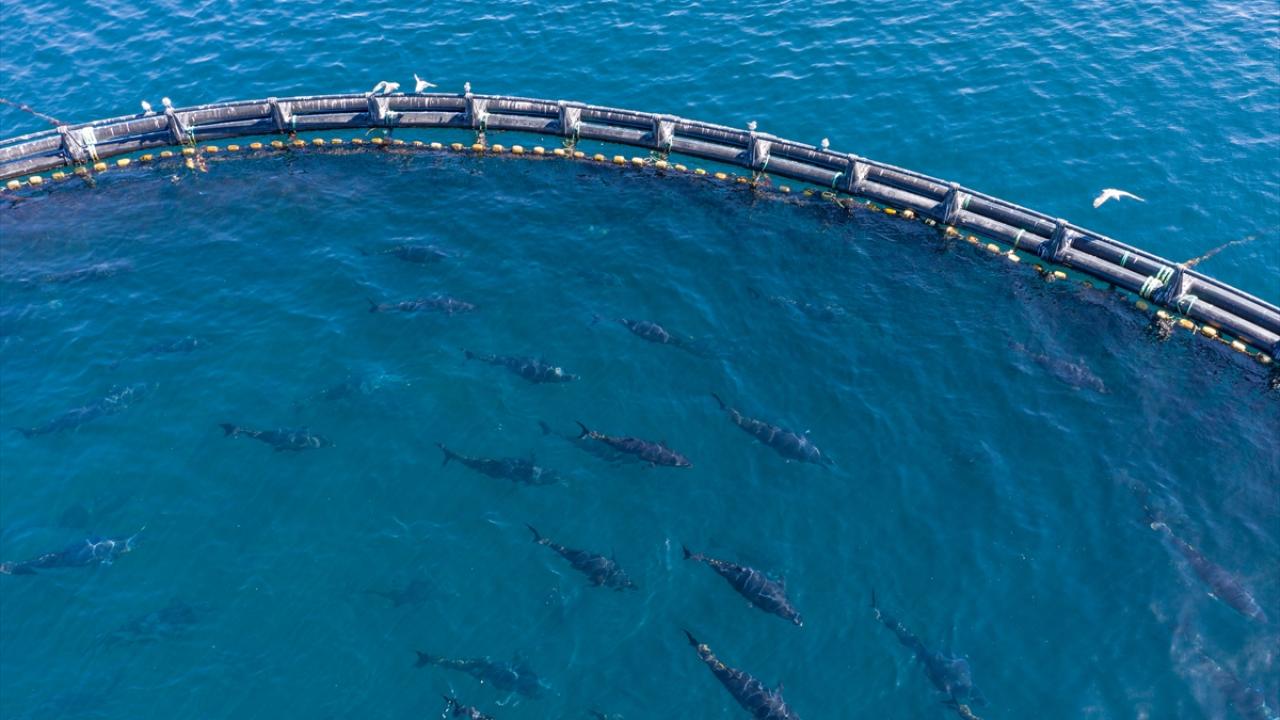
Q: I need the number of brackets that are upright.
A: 12